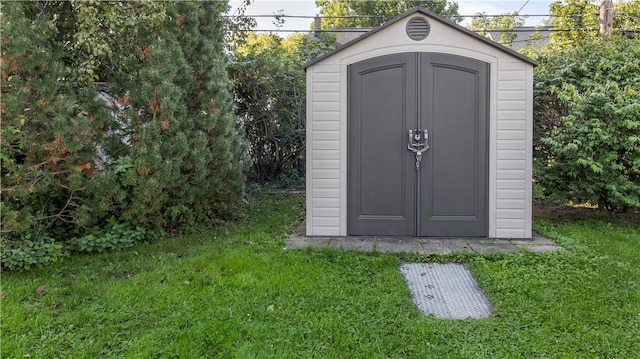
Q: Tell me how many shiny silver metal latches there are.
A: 1